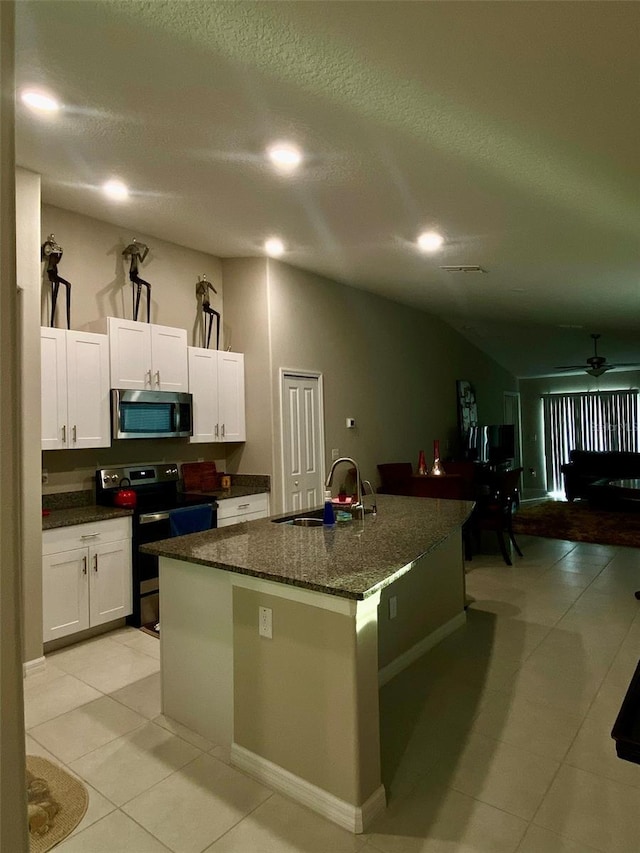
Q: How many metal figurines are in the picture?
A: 3